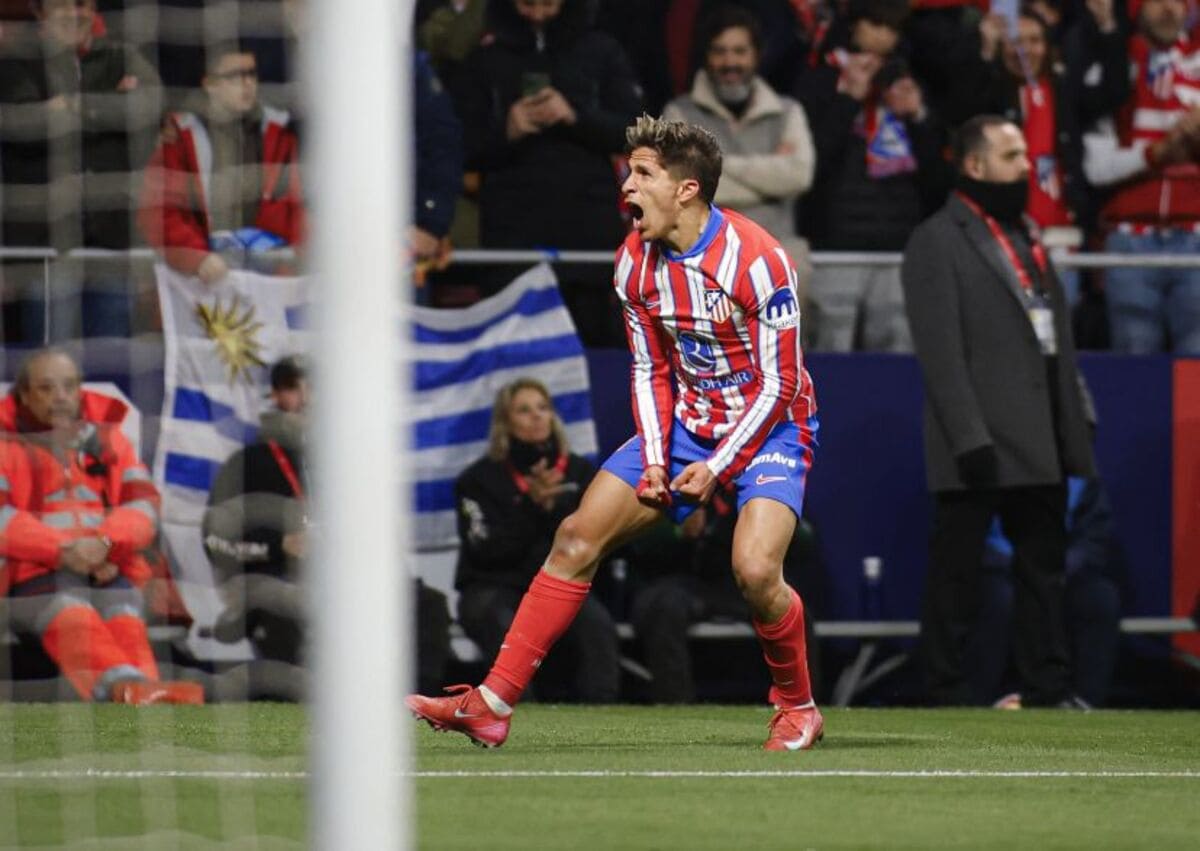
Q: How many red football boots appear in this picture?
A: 2